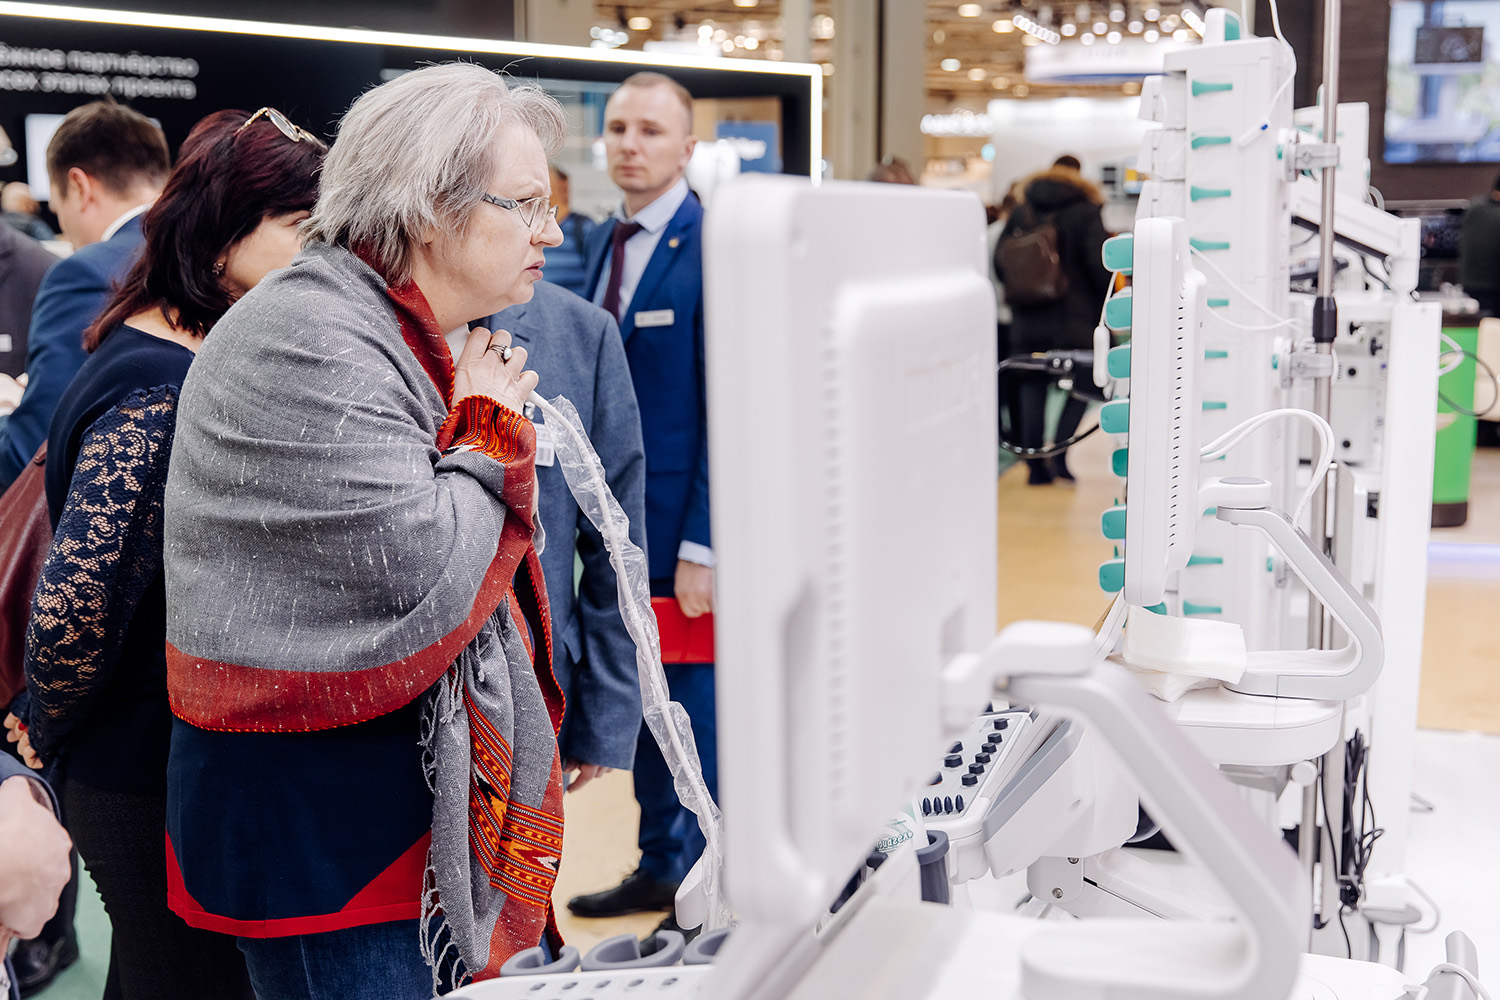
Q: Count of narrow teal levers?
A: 11